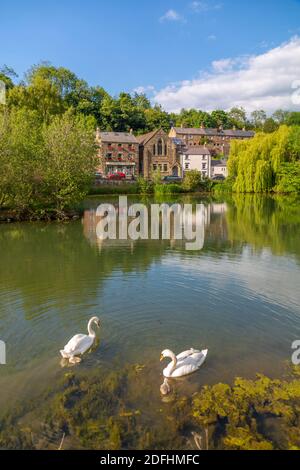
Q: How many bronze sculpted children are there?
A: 0